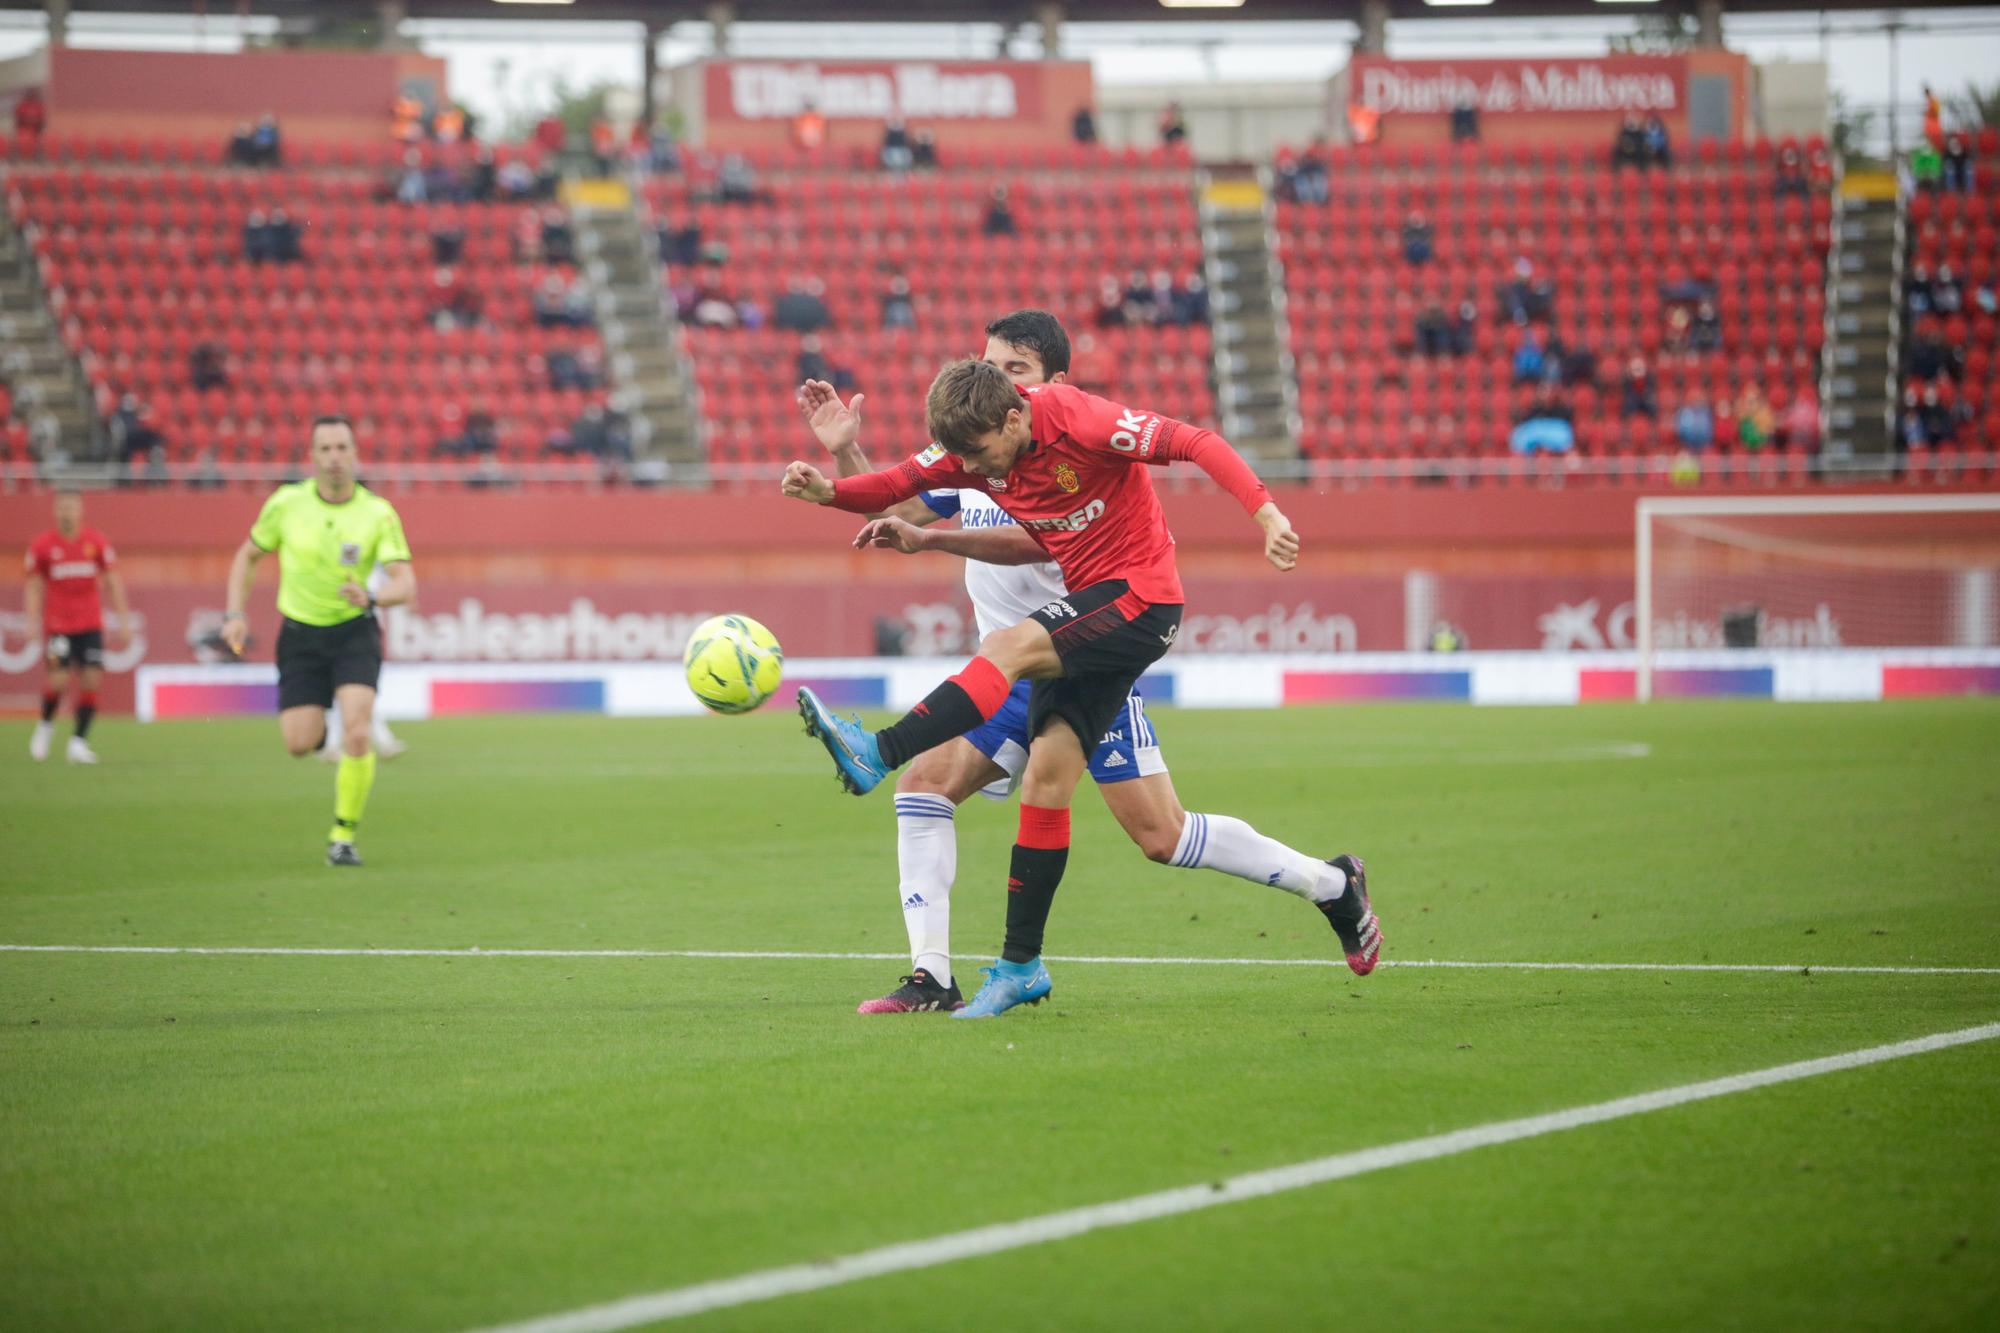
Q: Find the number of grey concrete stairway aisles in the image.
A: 4